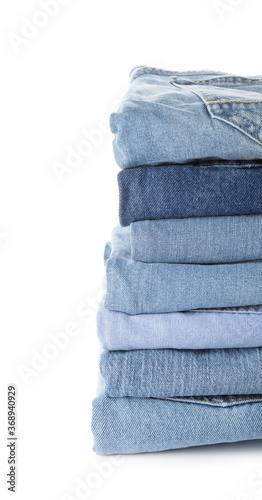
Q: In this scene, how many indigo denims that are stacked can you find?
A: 1